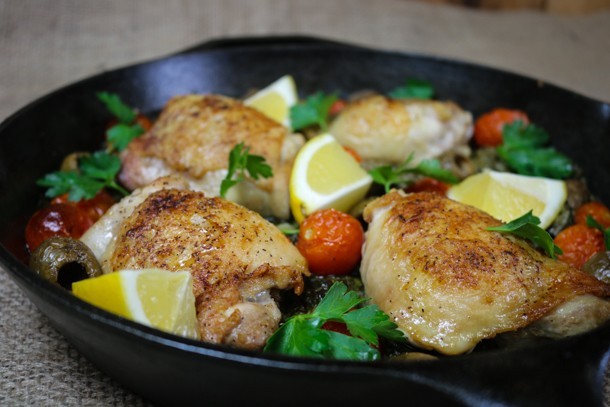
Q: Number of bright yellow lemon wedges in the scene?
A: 4